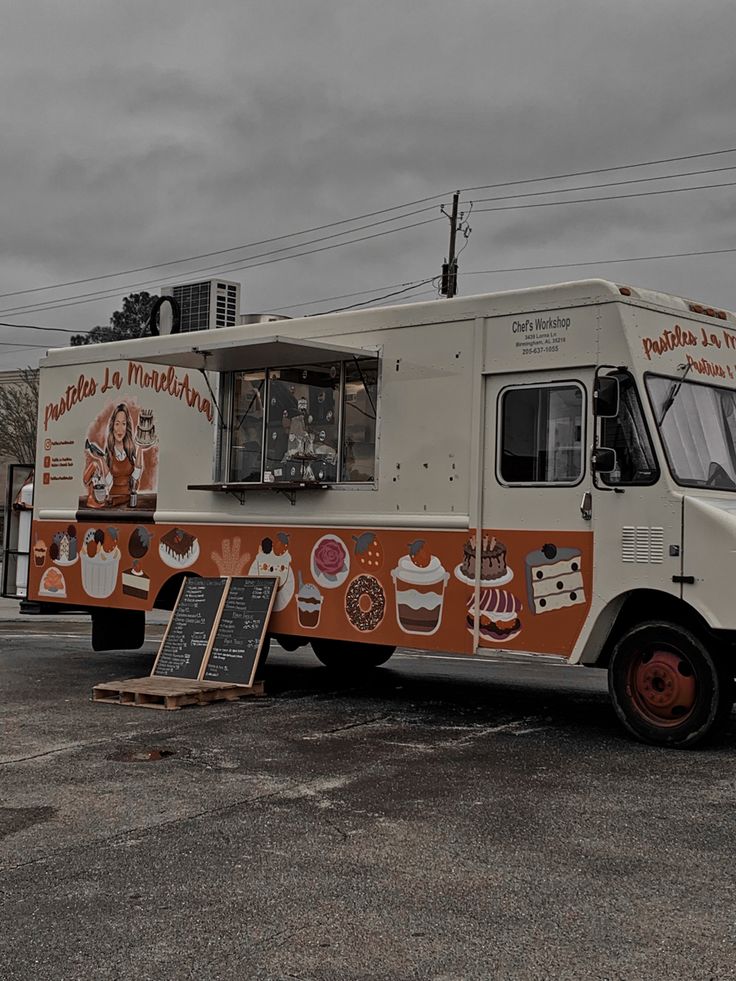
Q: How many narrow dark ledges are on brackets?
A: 1